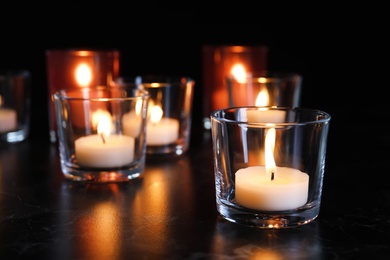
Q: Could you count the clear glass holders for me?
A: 5